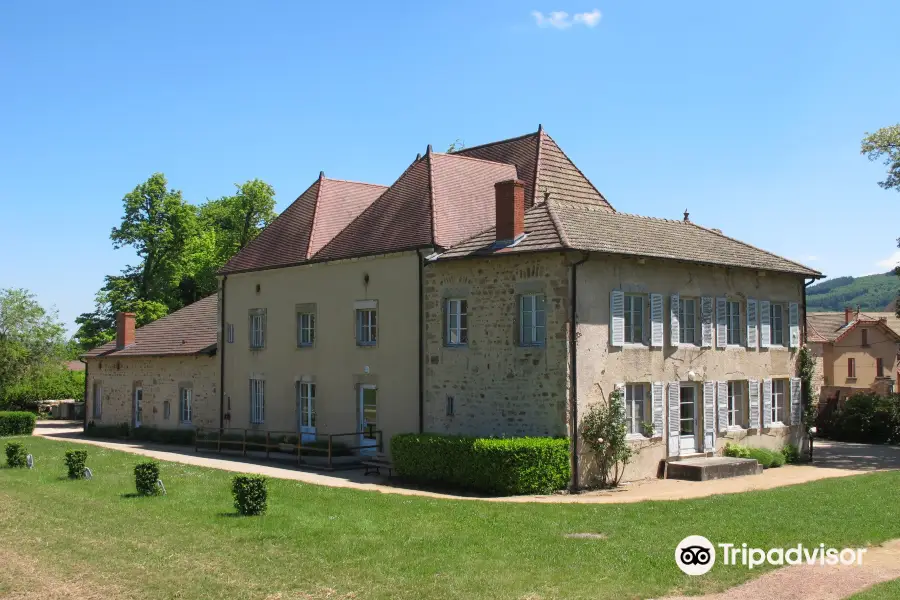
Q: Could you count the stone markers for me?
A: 3